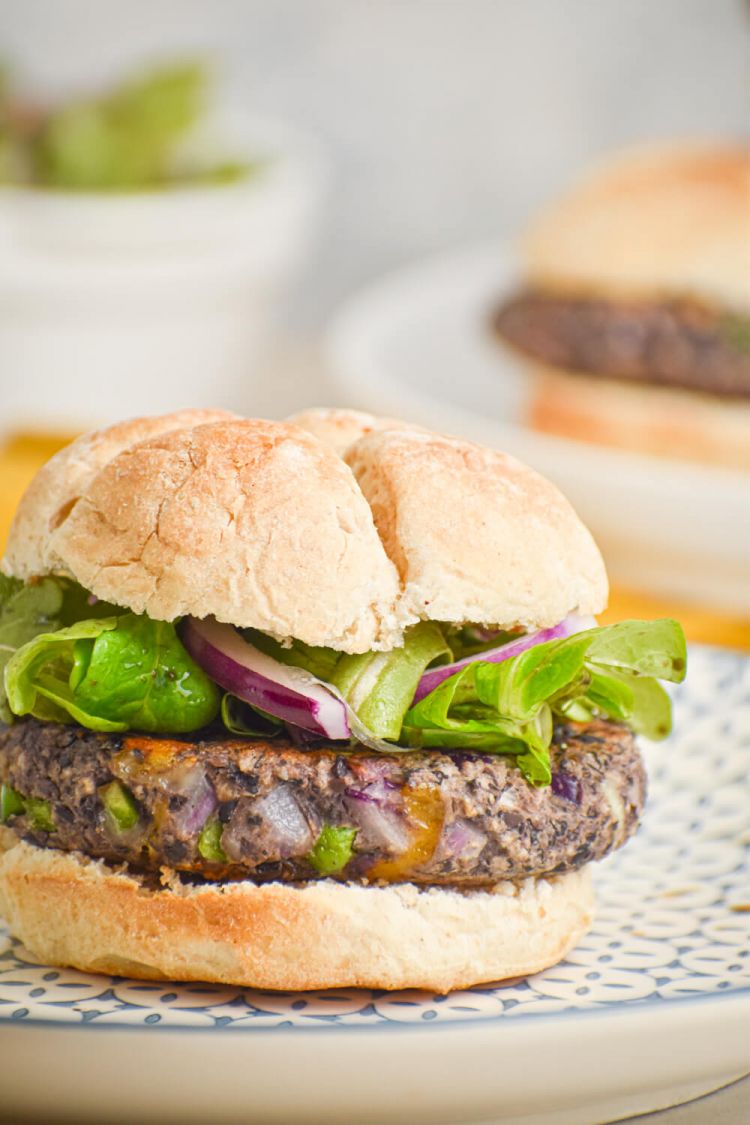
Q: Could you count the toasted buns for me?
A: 2